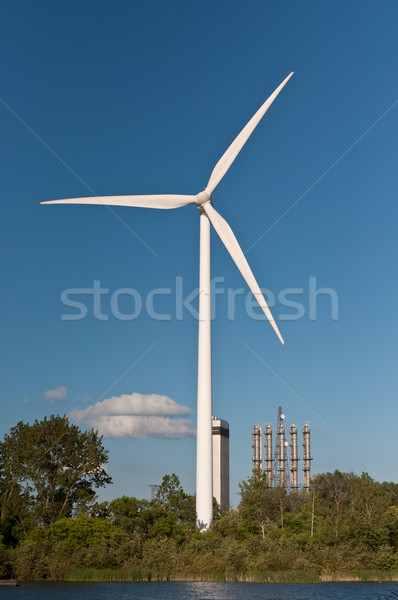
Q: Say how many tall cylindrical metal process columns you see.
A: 5